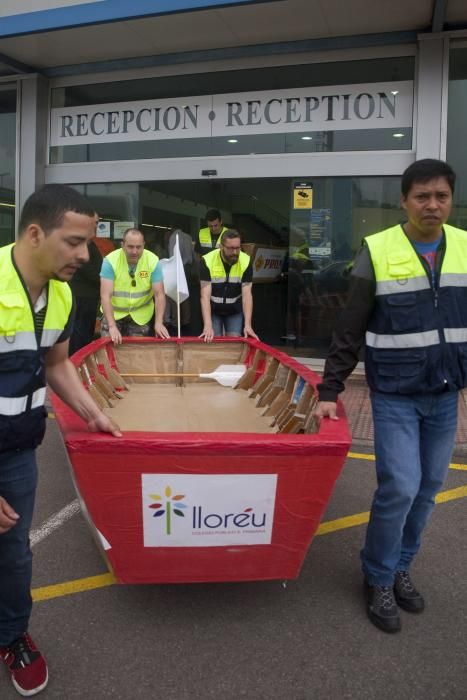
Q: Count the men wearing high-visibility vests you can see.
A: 5